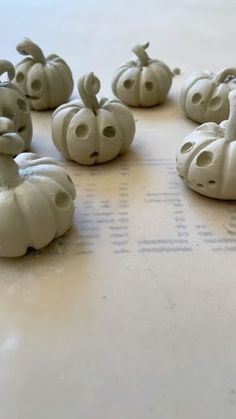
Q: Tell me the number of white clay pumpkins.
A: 7